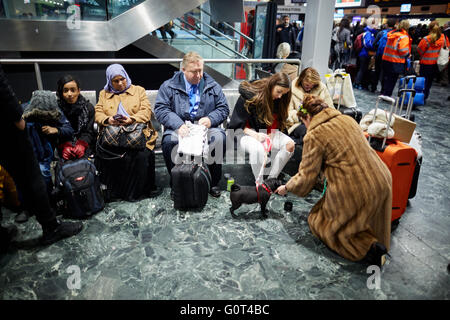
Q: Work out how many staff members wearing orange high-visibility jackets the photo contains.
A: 2